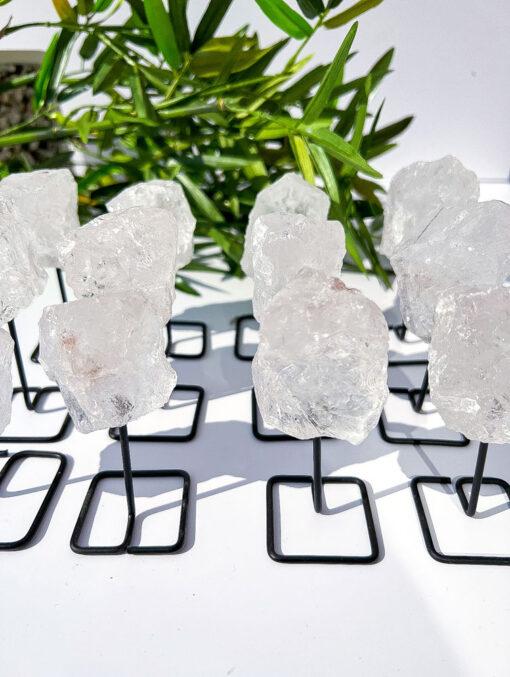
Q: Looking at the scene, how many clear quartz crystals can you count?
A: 12